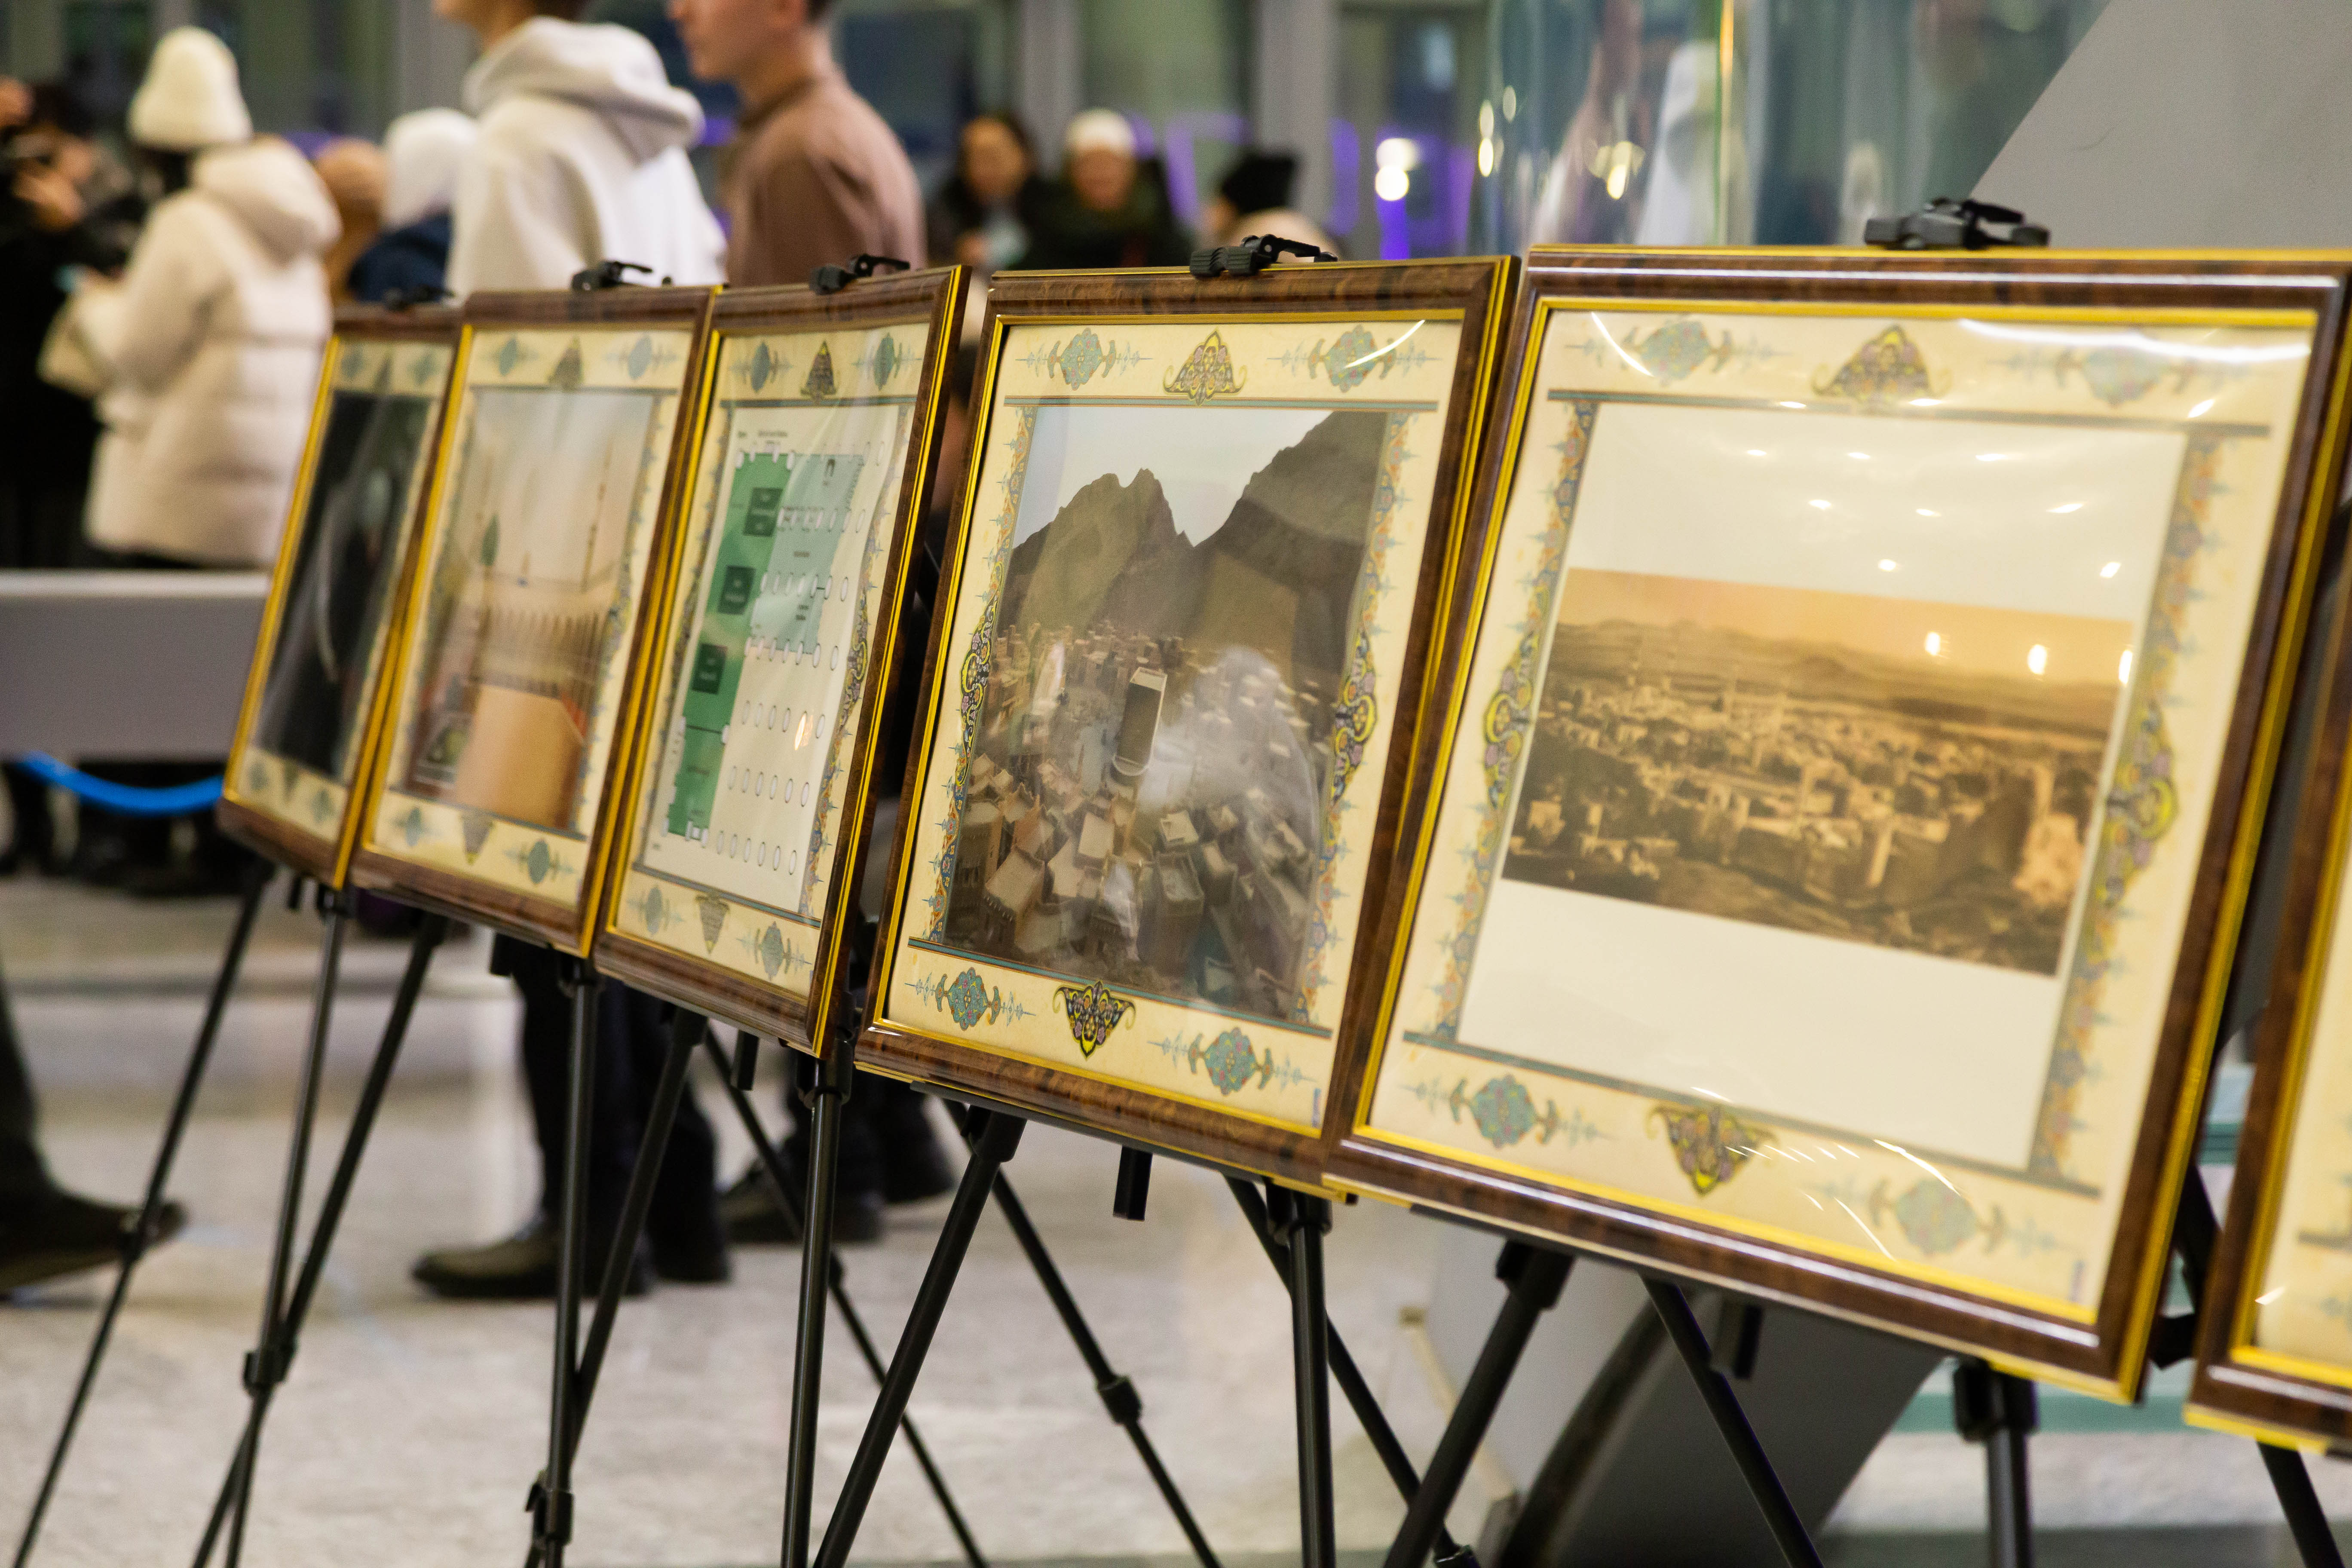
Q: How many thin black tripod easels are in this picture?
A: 6